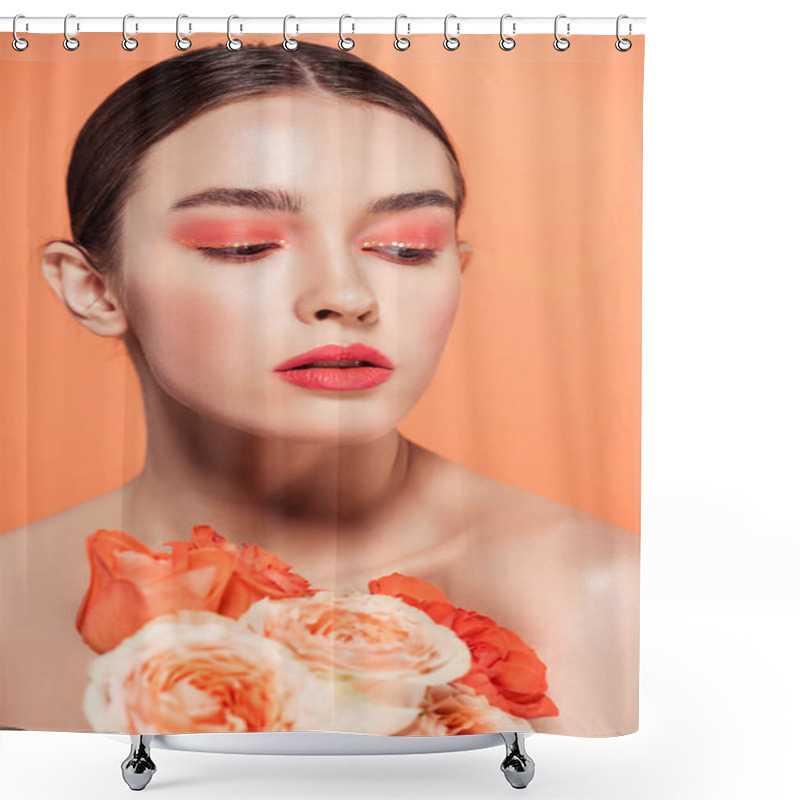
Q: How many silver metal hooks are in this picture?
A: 12